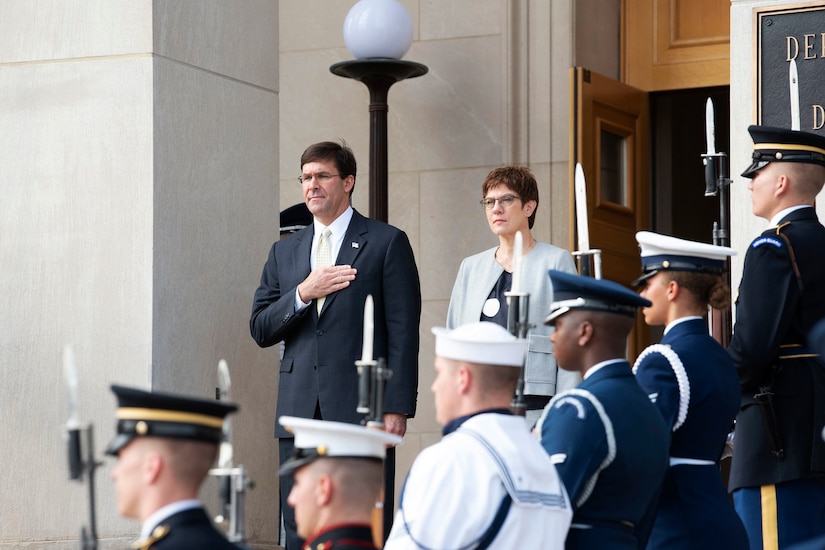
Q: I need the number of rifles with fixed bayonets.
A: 7